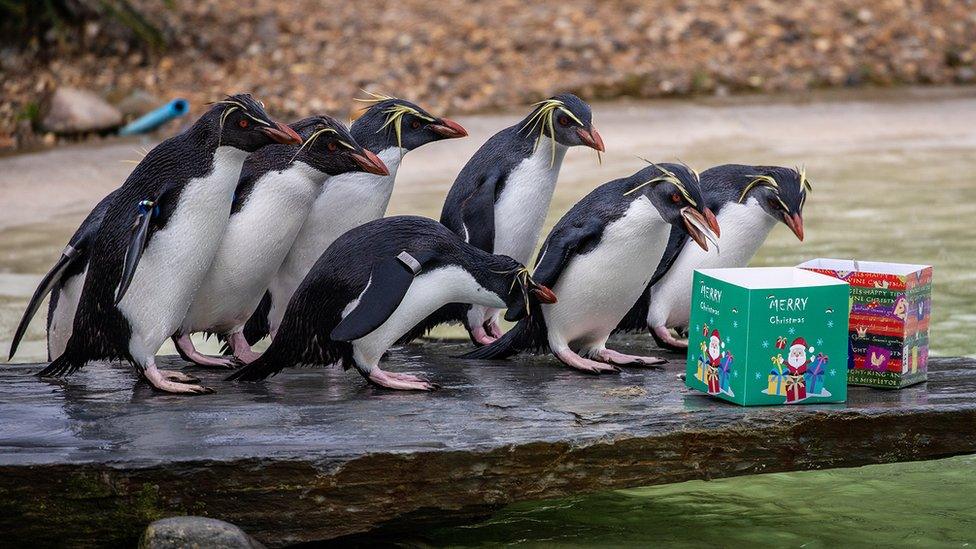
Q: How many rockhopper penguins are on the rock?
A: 8